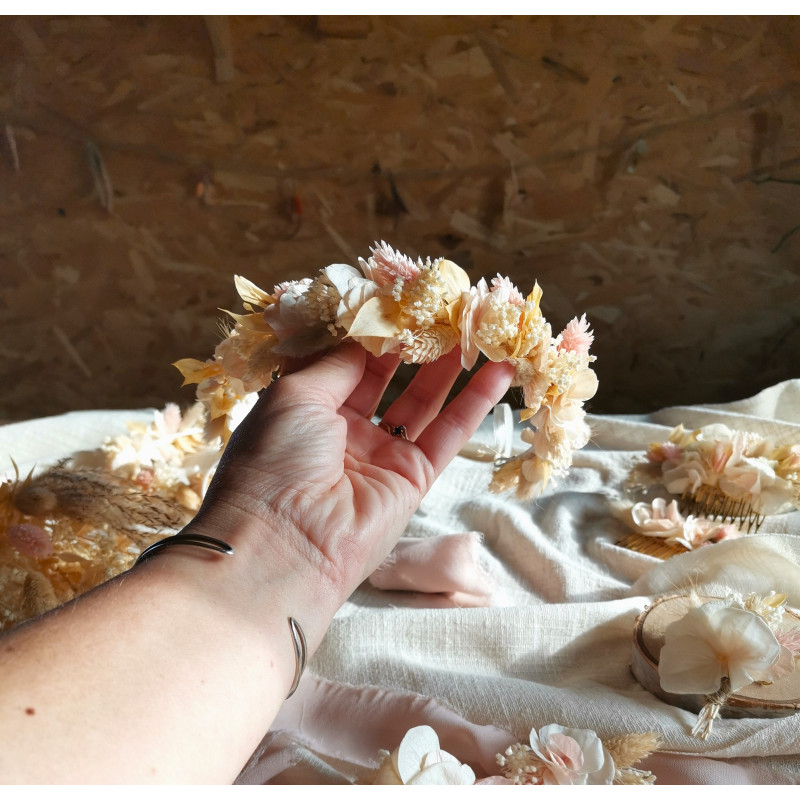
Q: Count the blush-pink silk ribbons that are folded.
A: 1